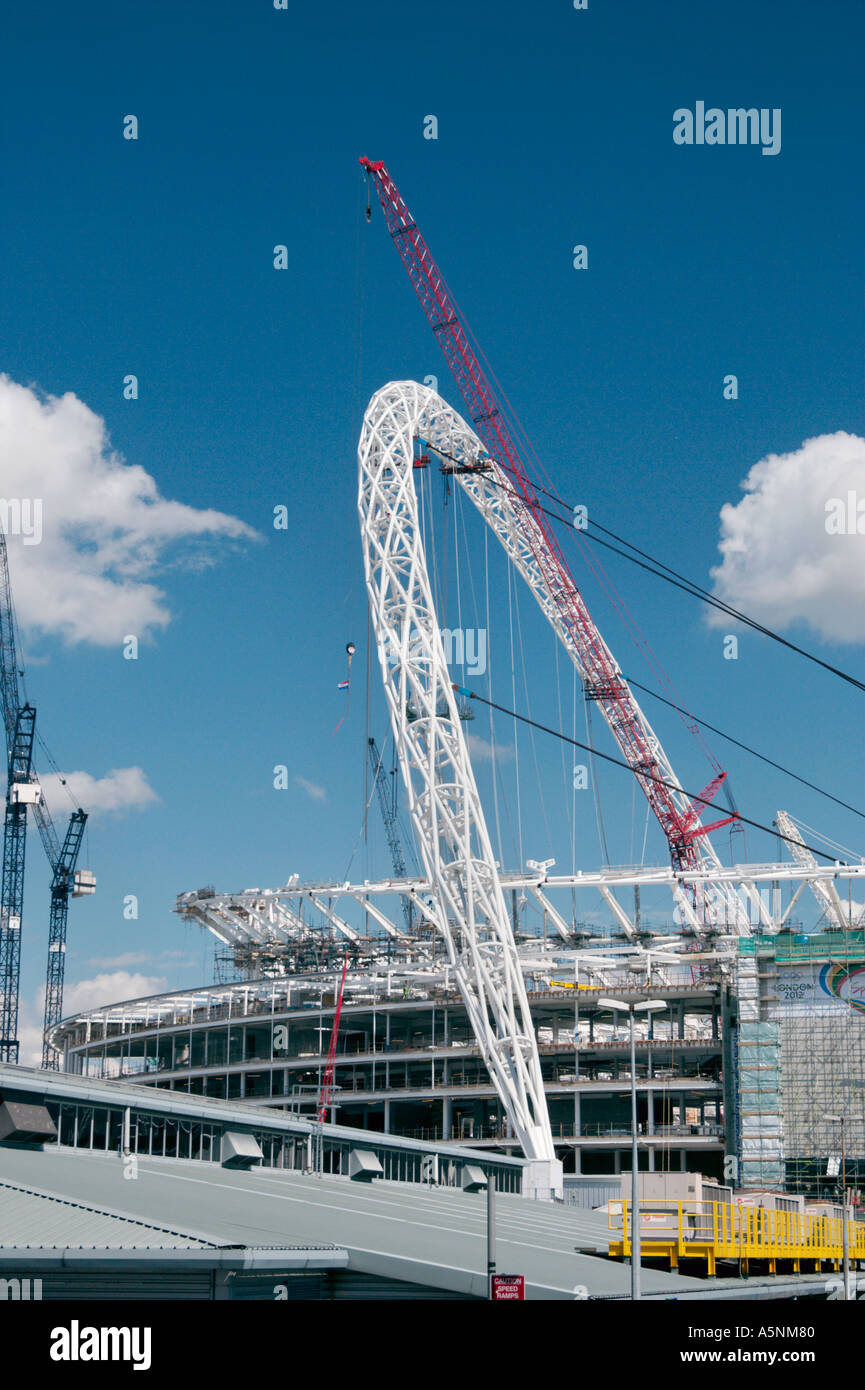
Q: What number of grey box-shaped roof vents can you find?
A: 4